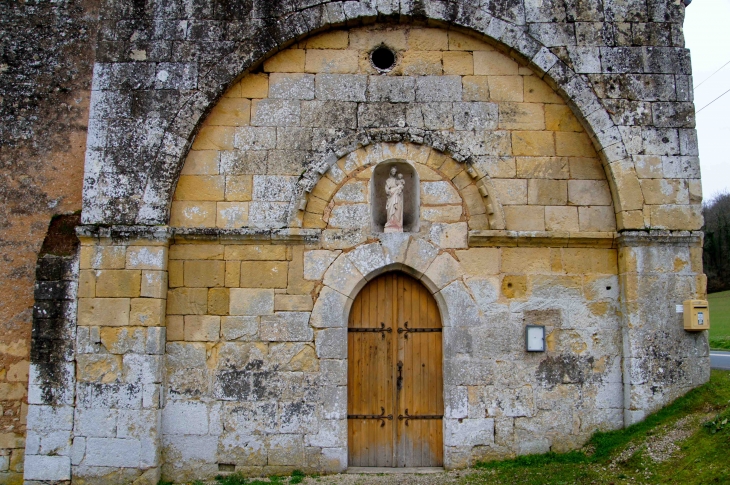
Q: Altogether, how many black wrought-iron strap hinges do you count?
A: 4